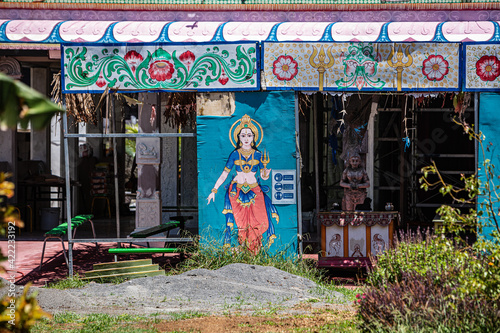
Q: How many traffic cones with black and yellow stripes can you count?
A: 0